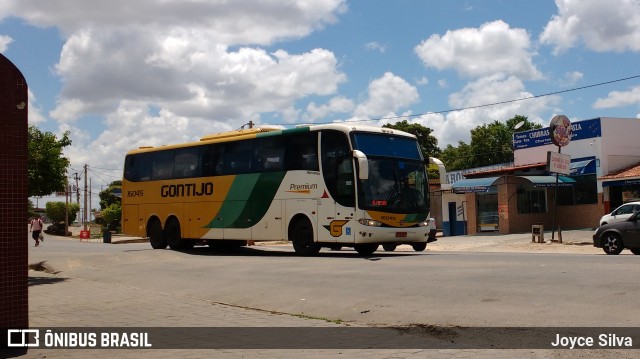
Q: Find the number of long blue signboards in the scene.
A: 1